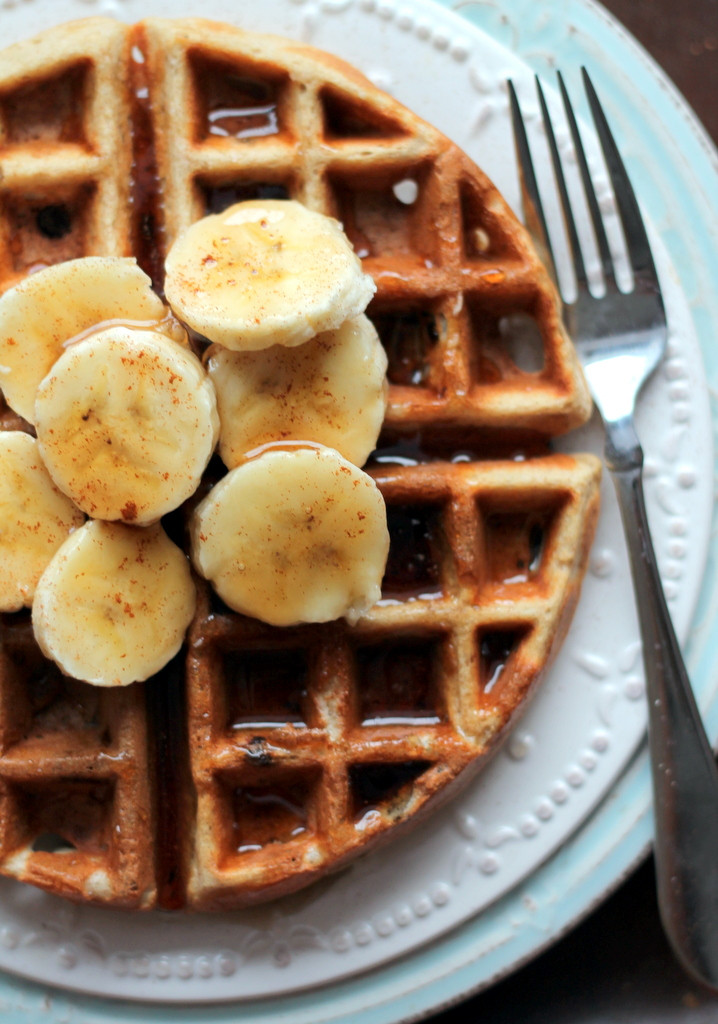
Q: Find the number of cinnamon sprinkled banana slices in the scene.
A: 7